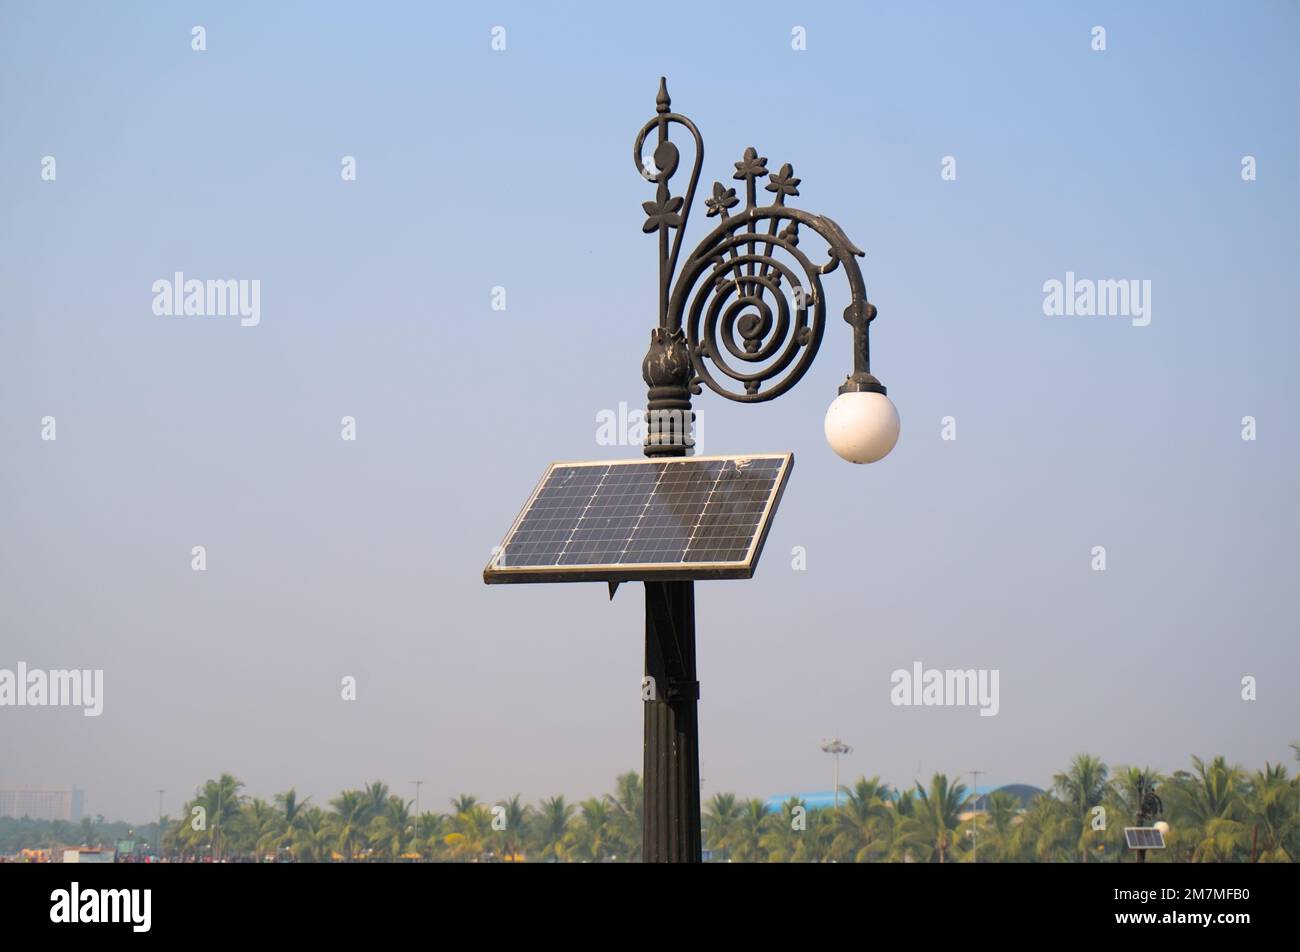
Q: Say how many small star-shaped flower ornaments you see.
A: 4